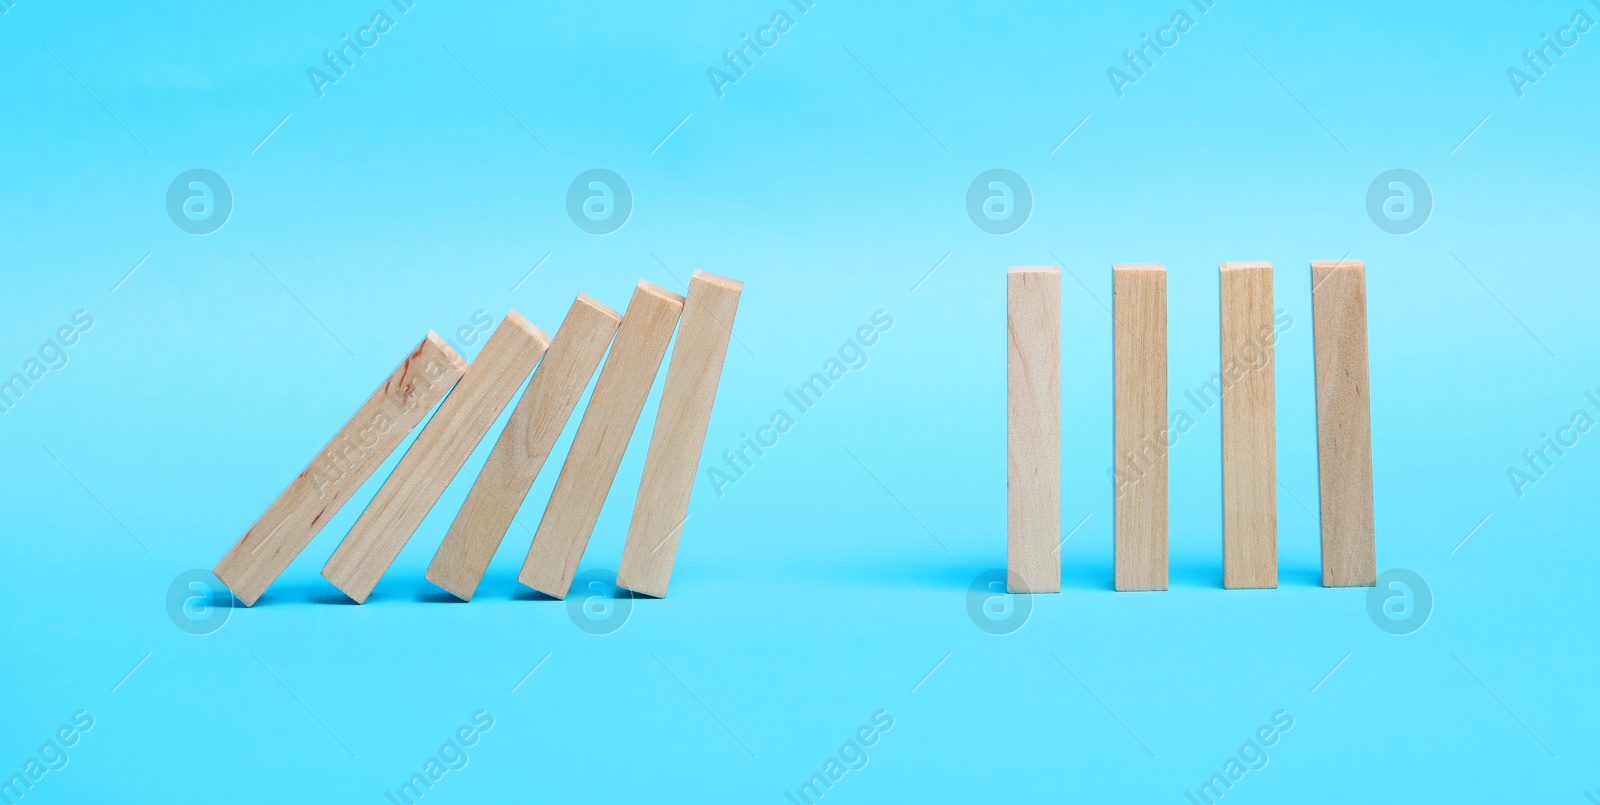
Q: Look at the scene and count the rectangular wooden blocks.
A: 9